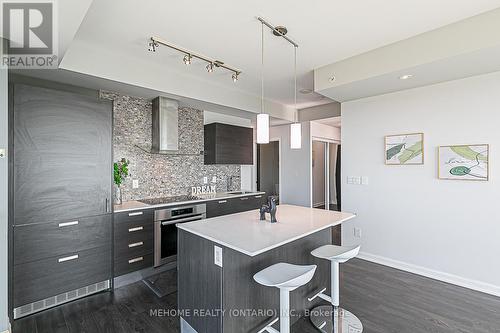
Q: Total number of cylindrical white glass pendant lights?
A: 2